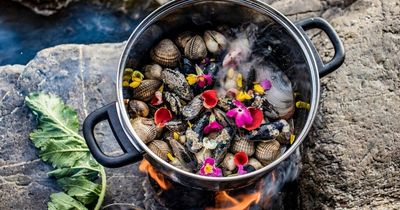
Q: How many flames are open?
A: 2